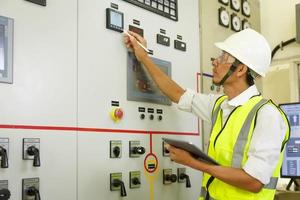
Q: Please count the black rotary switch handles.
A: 11